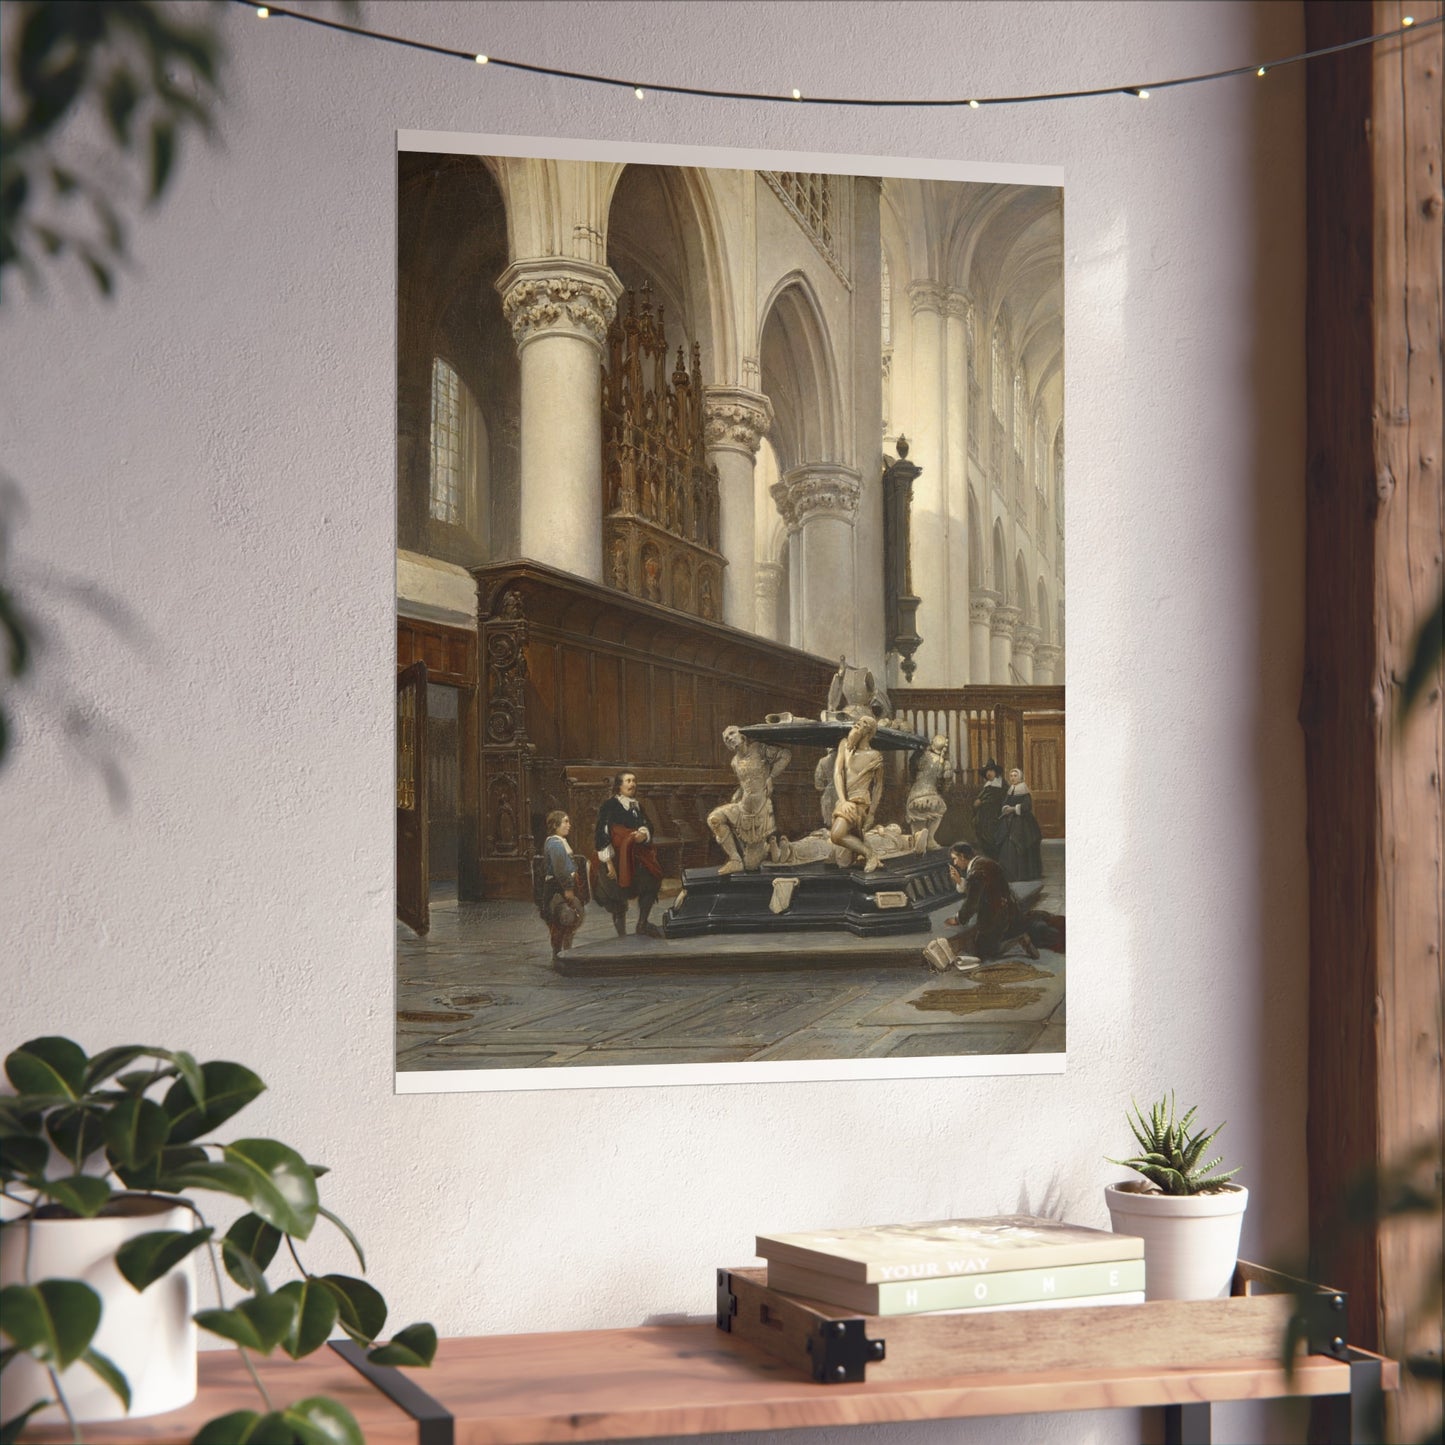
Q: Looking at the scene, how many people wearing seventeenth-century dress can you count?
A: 5